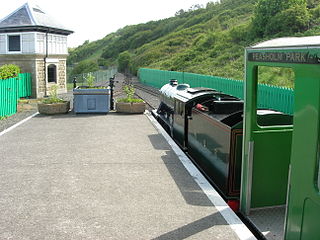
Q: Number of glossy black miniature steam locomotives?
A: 1